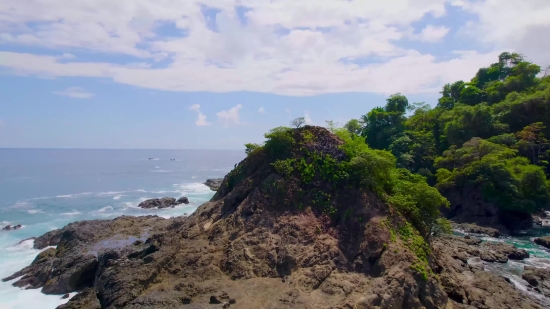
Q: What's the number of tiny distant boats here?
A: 2